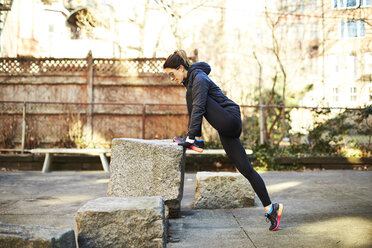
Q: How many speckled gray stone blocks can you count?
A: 4